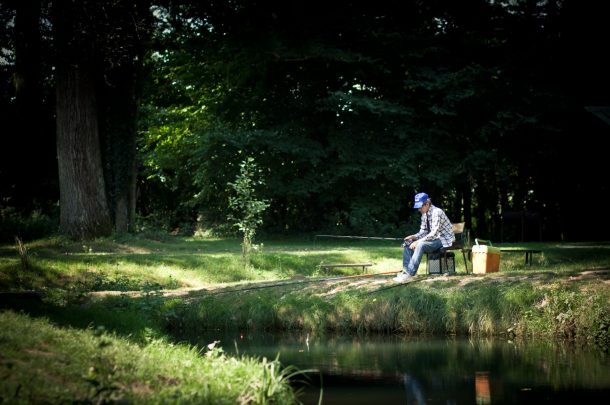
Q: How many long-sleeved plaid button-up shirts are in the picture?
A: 1